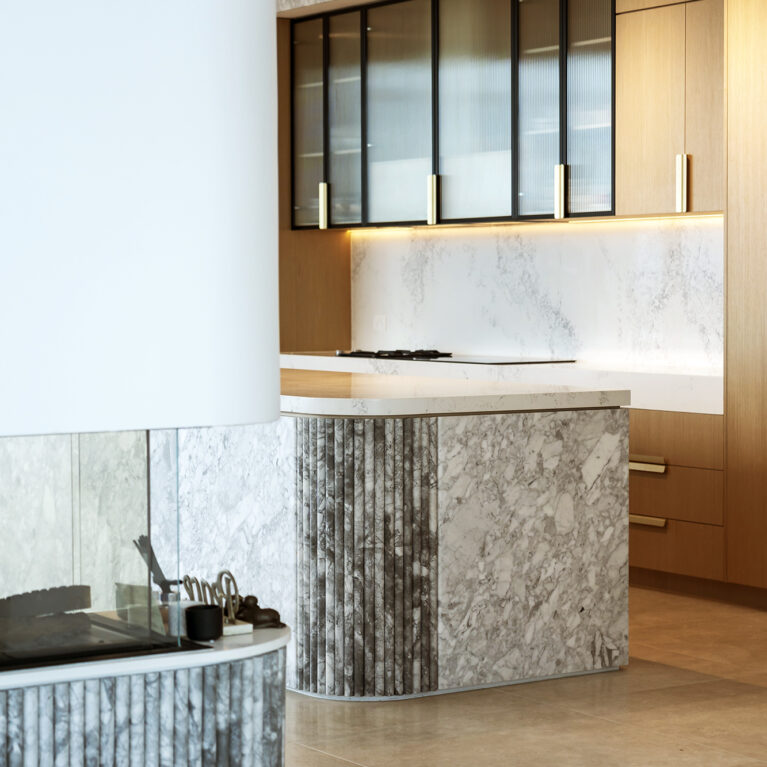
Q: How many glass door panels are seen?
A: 6